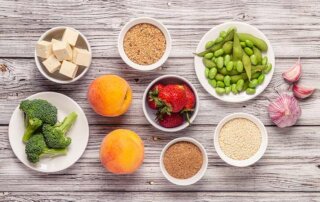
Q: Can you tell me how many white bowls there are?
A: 5